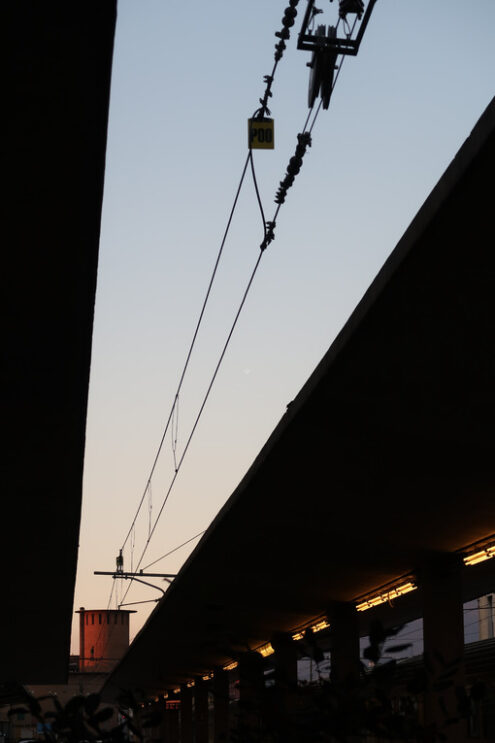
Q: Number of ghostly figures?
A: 0